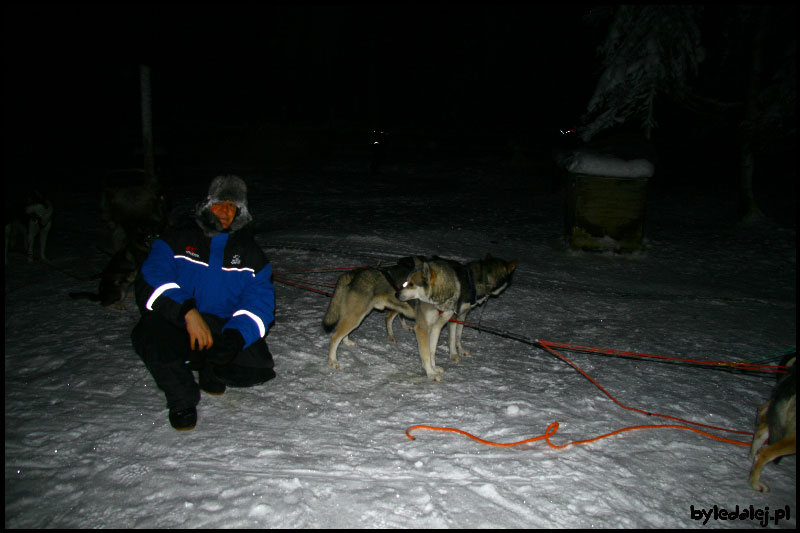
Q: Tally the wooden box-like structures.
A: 1